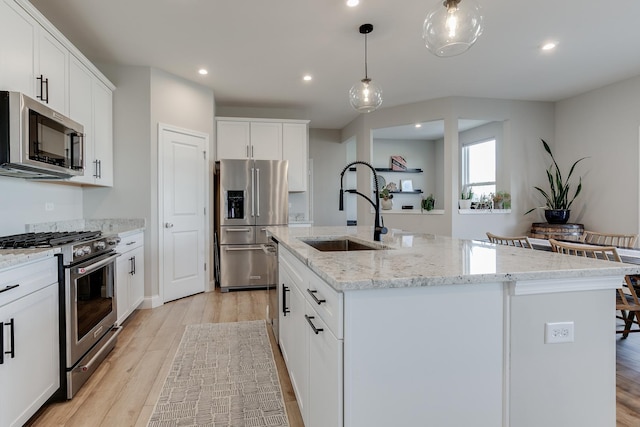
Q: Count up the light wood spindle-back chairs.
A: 3